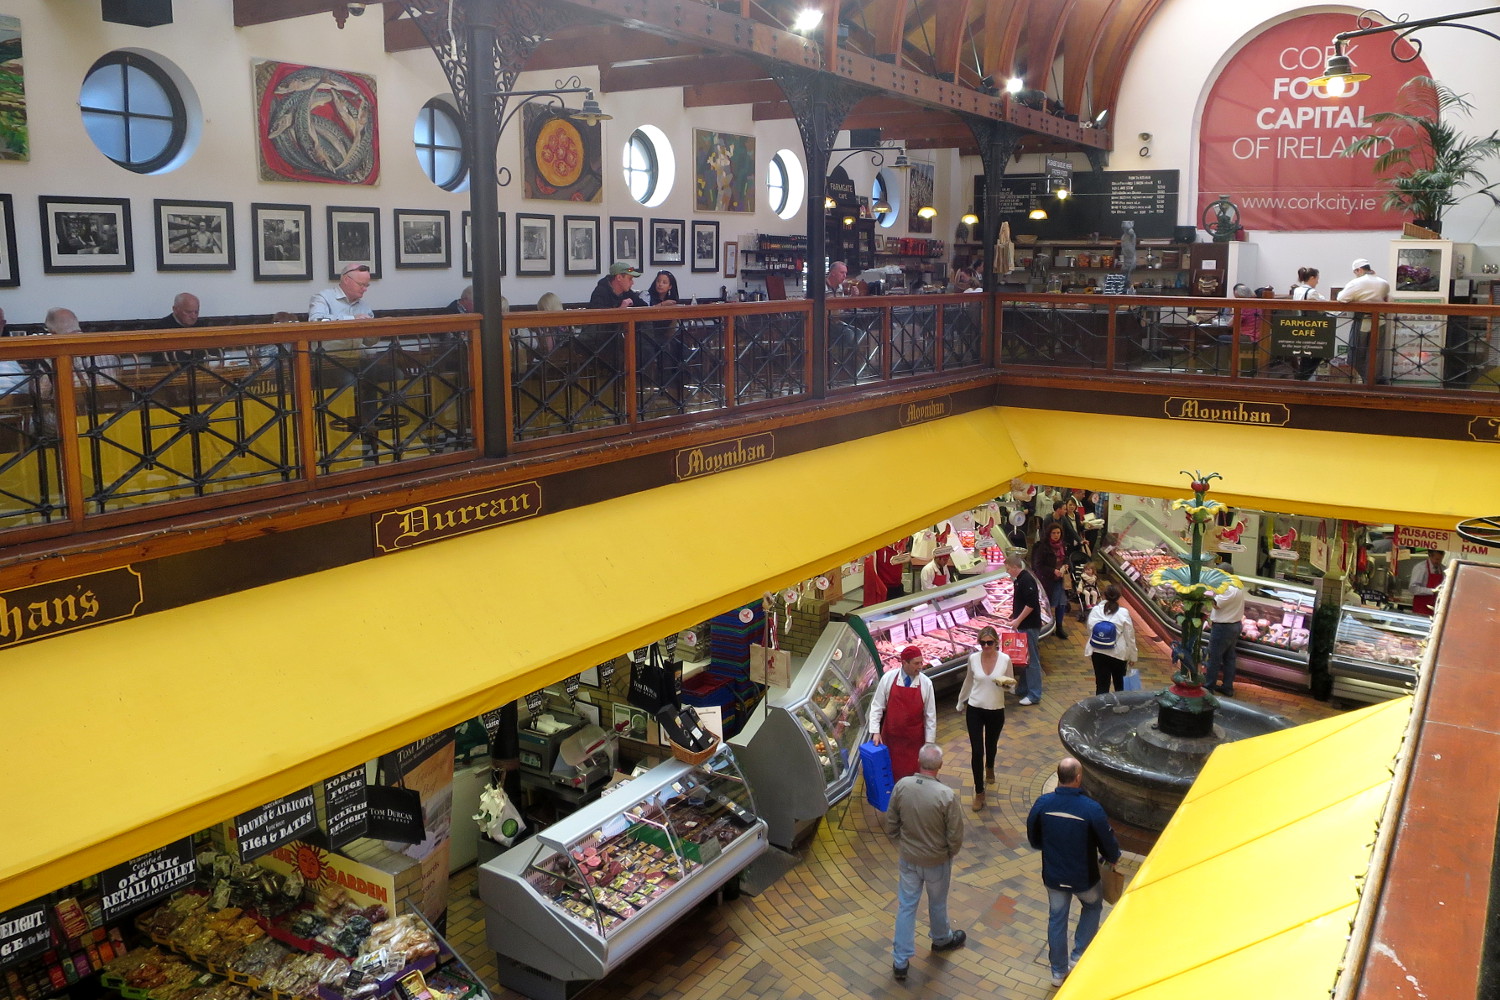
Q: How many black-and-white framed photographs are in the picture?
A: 12